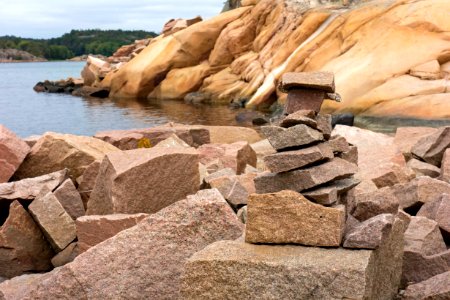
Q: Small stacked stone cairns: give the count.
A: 1